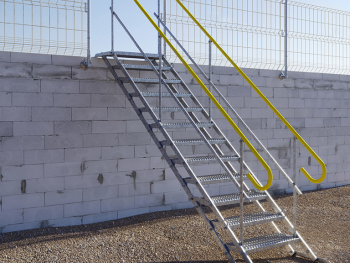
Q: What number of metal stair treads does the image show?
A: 11